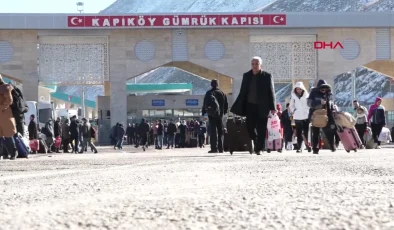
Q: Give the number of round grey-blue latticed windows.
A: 4